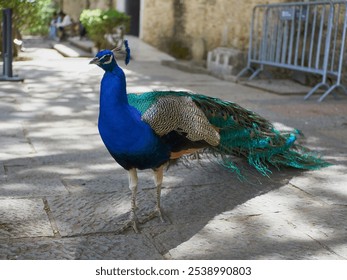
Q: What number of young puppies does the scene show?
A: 0